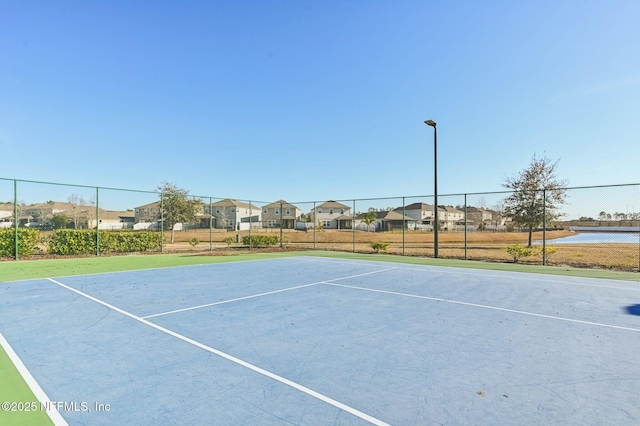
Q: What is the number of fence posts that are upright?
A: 11